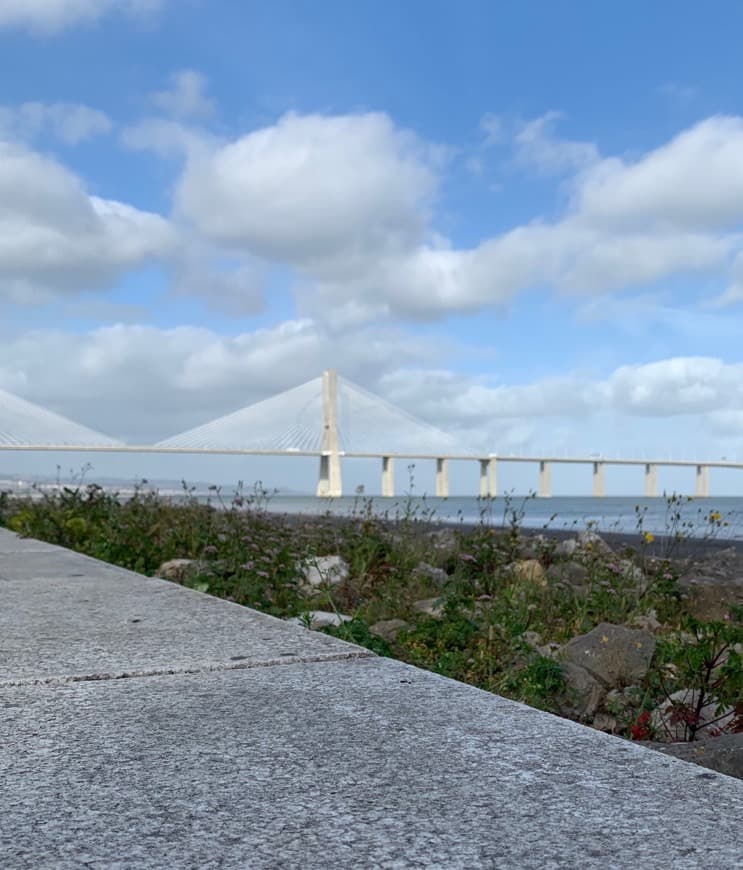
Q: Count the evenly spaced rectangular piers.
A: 7